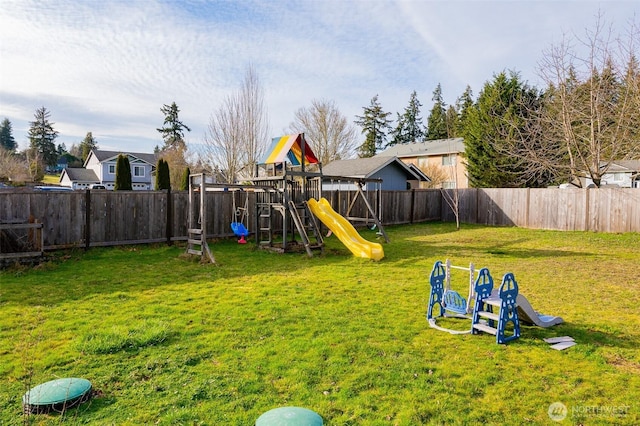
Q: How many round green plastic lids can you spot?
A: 2